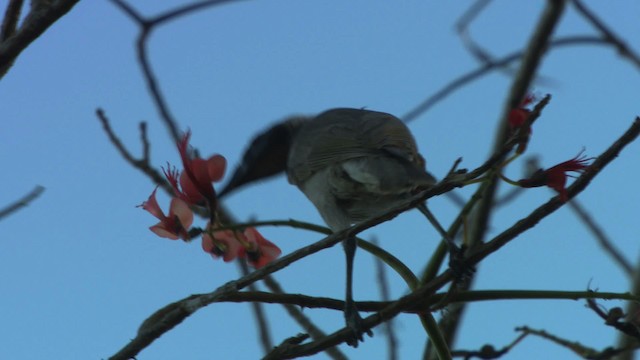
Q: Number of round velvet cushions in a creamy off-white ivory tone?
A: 0